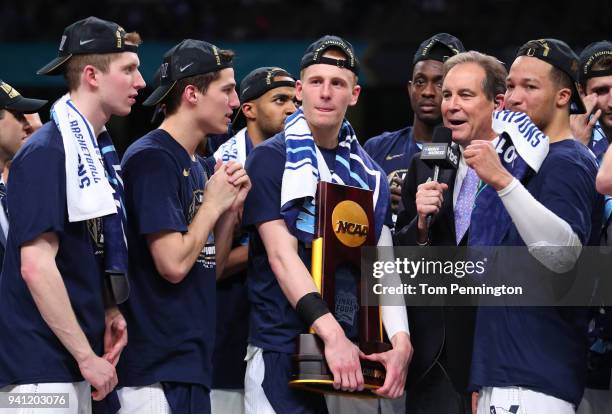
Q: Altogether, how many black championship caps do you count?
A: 8